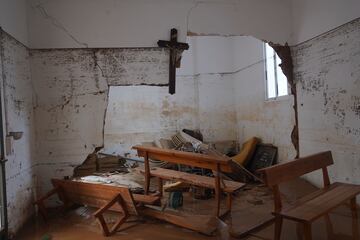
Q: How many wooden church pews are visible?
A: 3